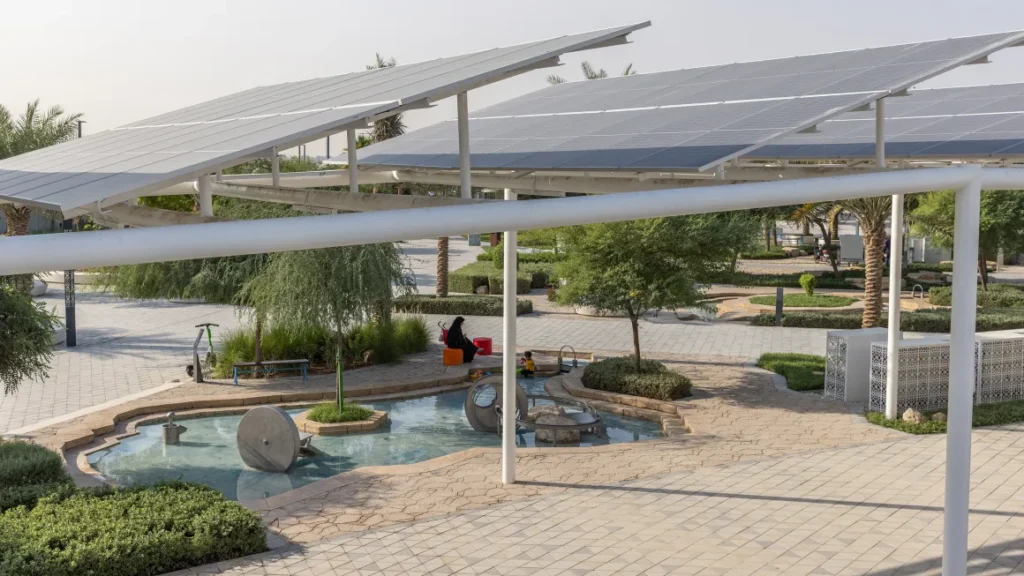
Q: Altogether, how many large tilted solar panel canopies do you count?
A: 3